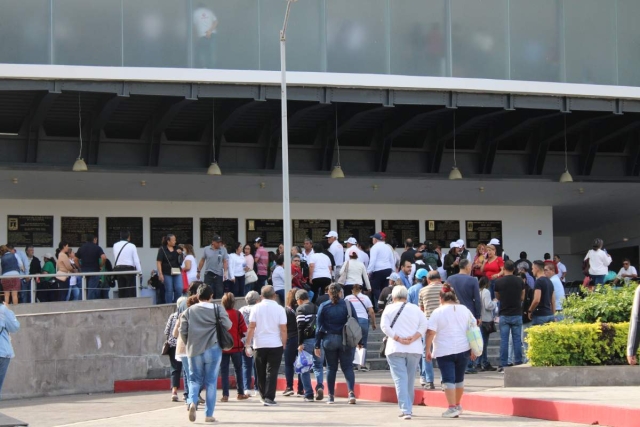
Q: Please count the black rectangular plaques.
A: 11